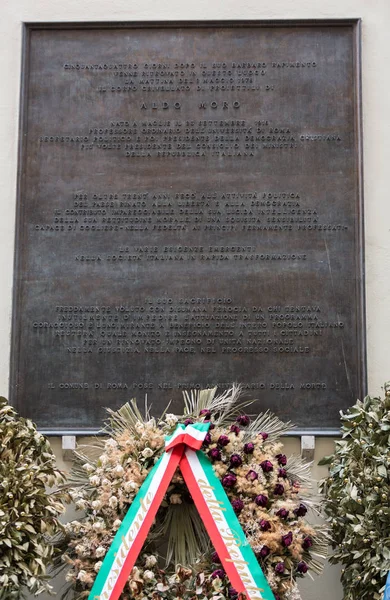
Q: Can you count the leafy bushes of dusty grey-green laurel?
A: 2